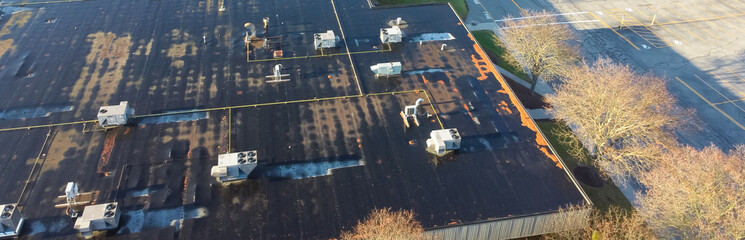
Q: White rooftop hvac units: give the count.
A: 8